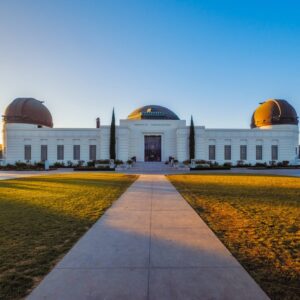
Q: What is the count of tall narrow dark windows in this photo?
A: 10